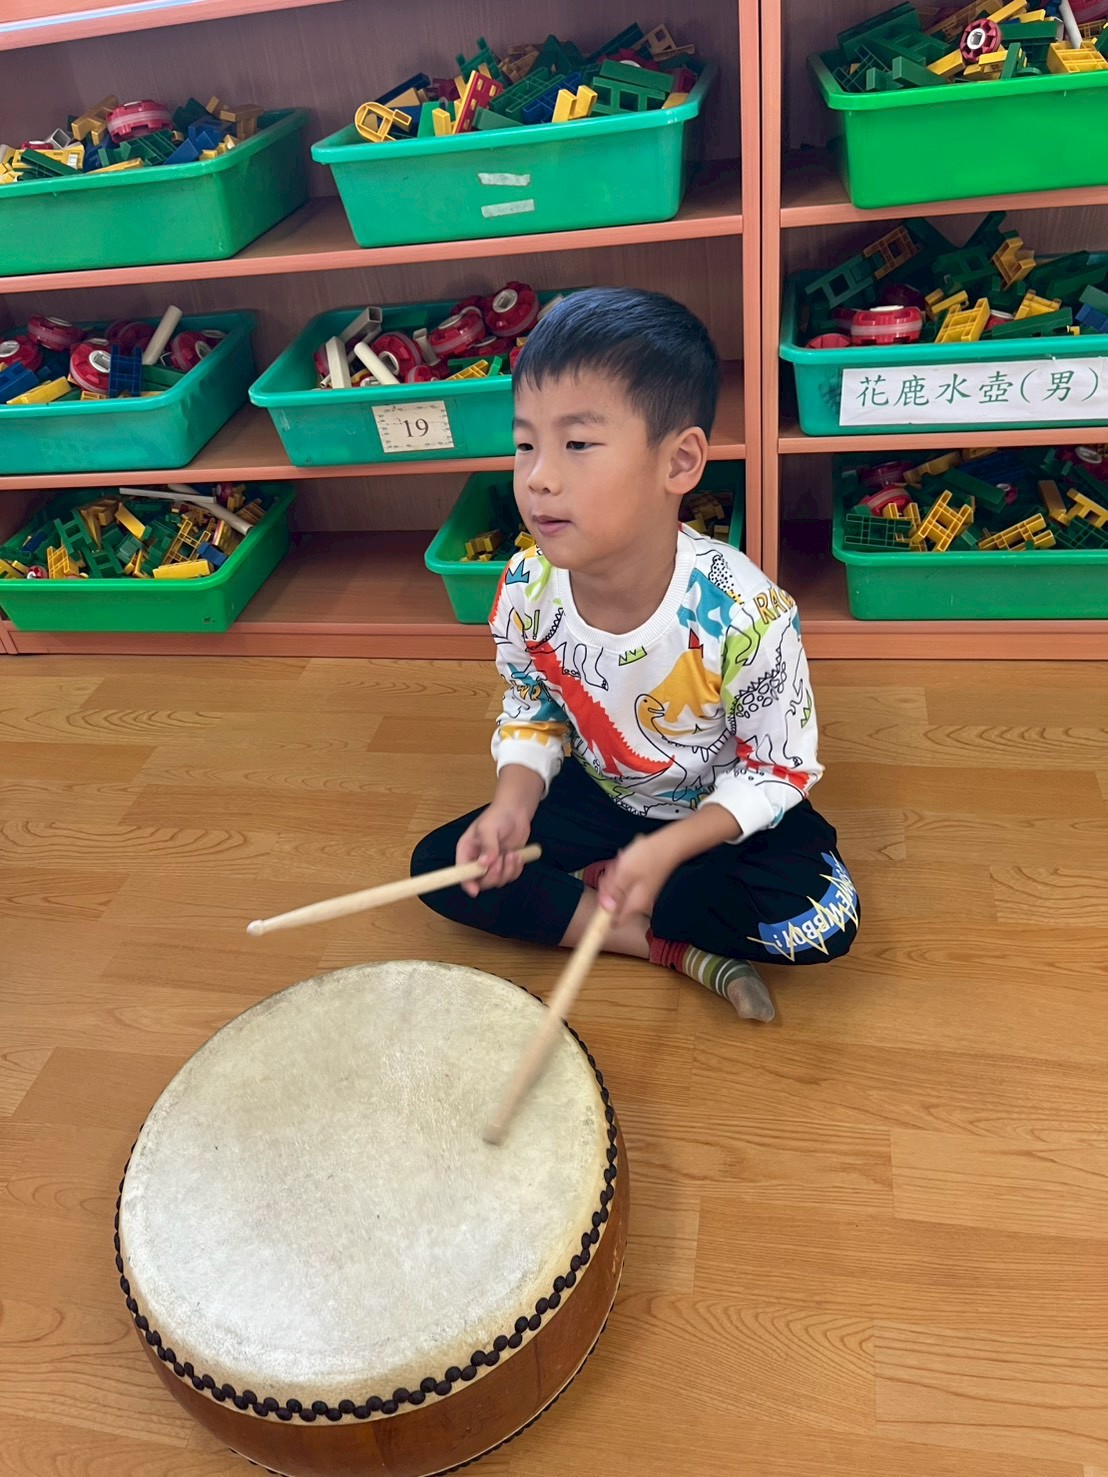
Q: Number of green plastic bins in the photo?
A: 9